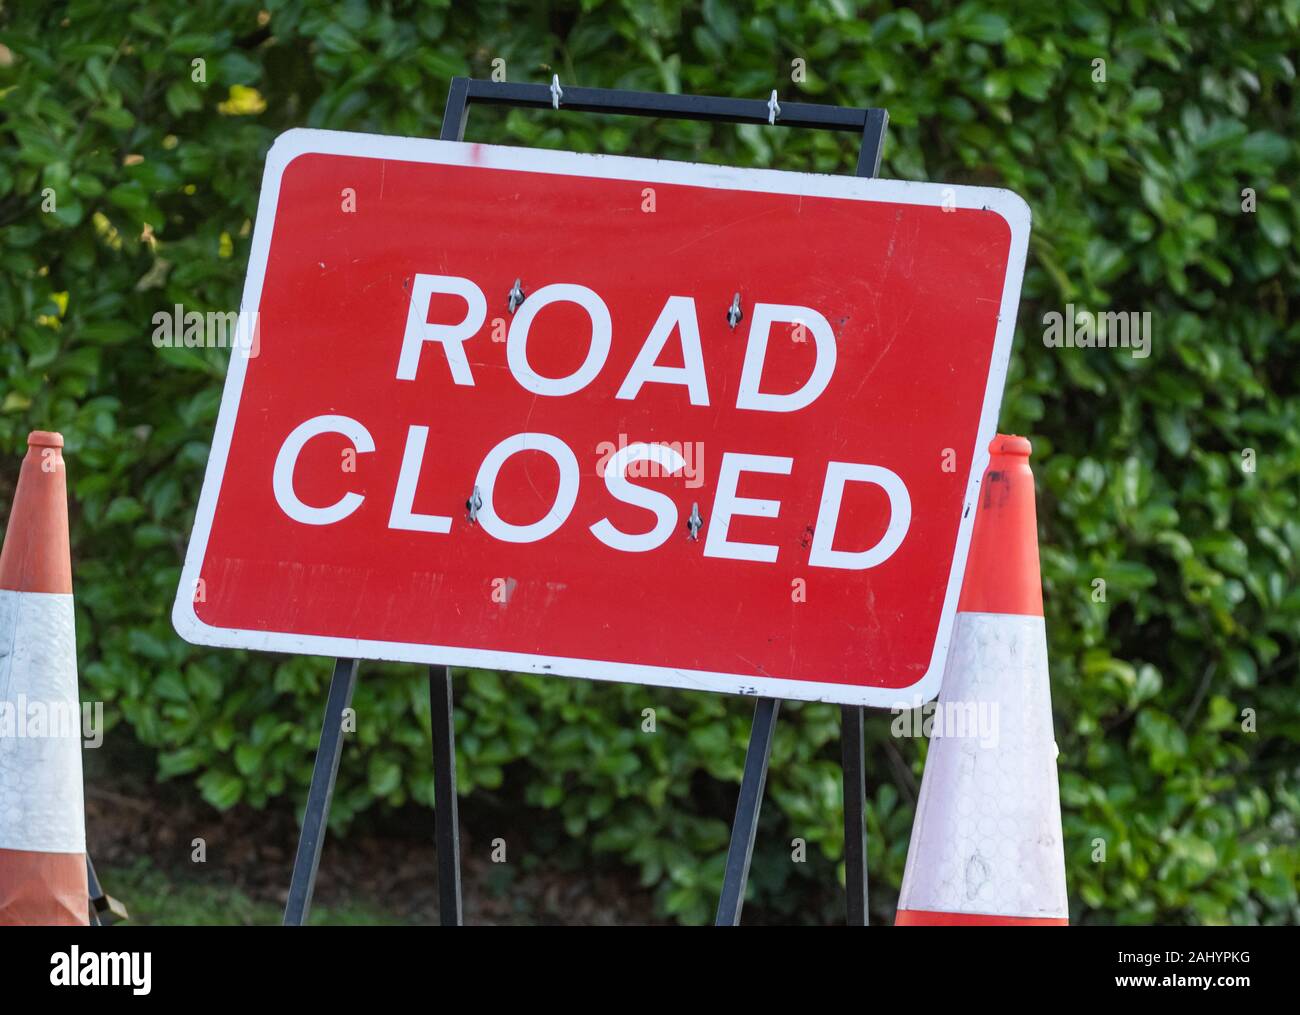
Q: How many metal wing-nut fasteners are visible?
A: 6